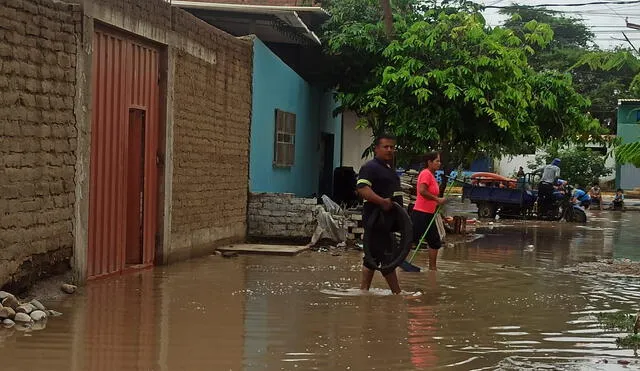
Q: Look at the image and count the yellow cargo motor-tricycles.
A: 0